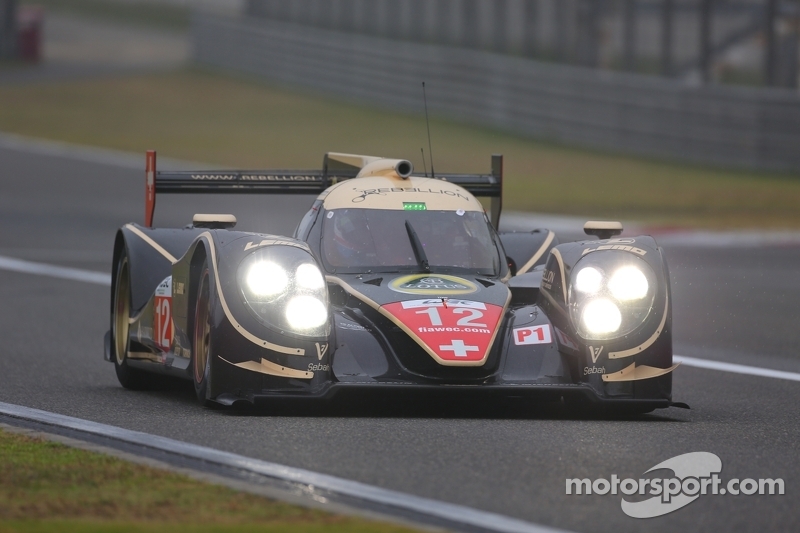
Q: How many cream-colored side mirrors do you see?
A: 2